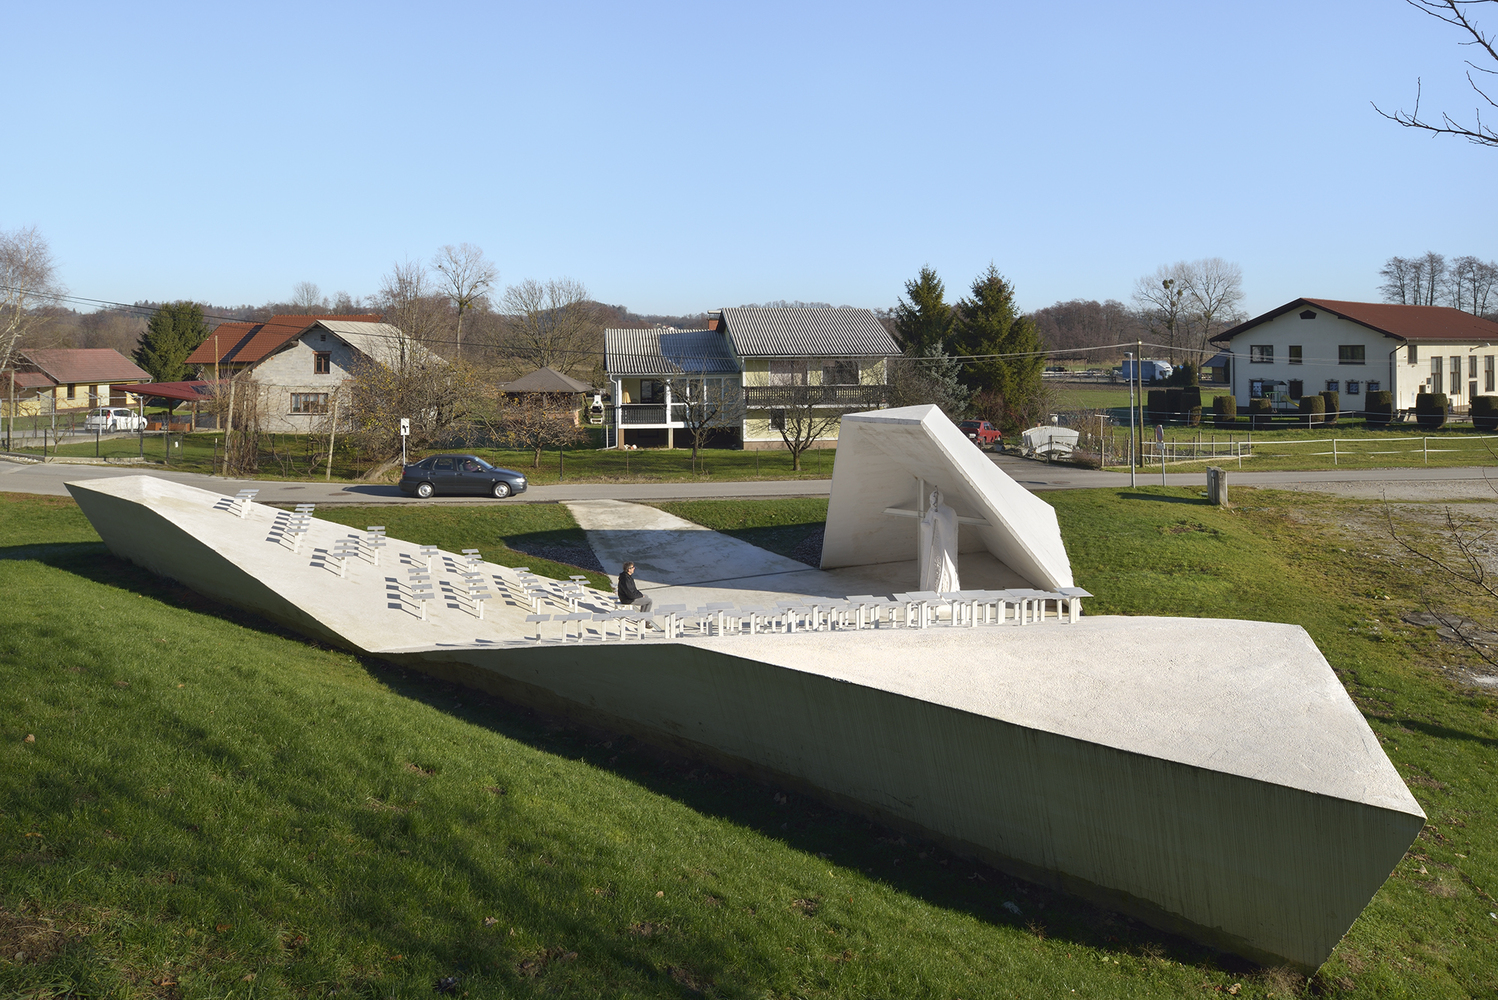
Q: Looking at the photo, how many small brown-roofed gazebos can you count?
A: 1